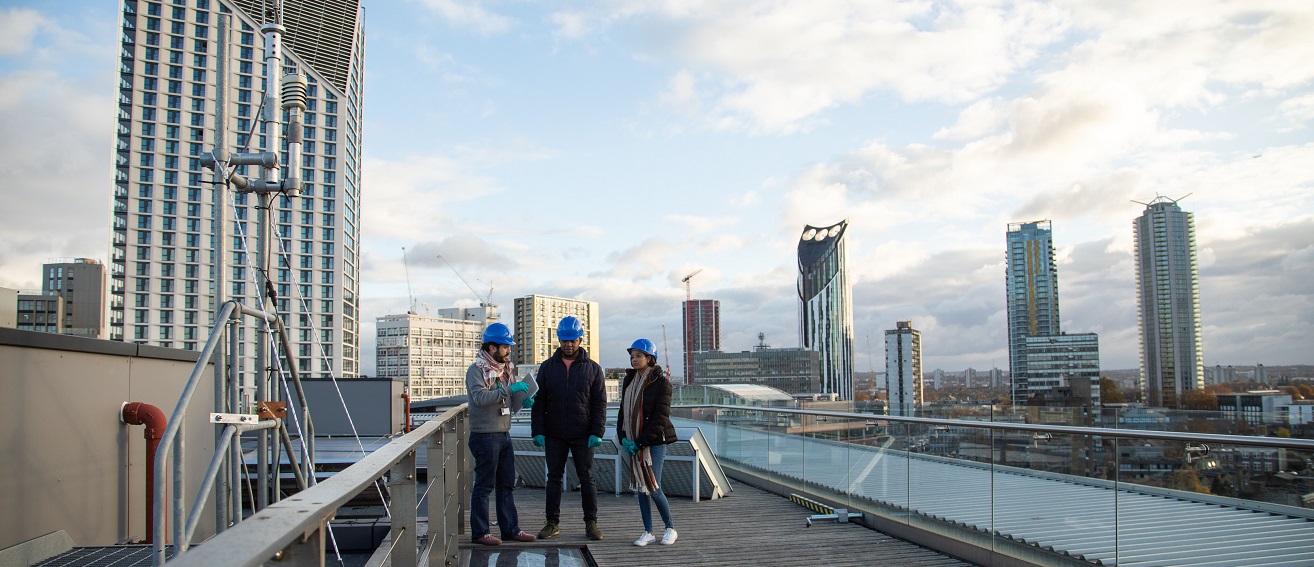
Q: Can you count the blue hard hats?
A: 3